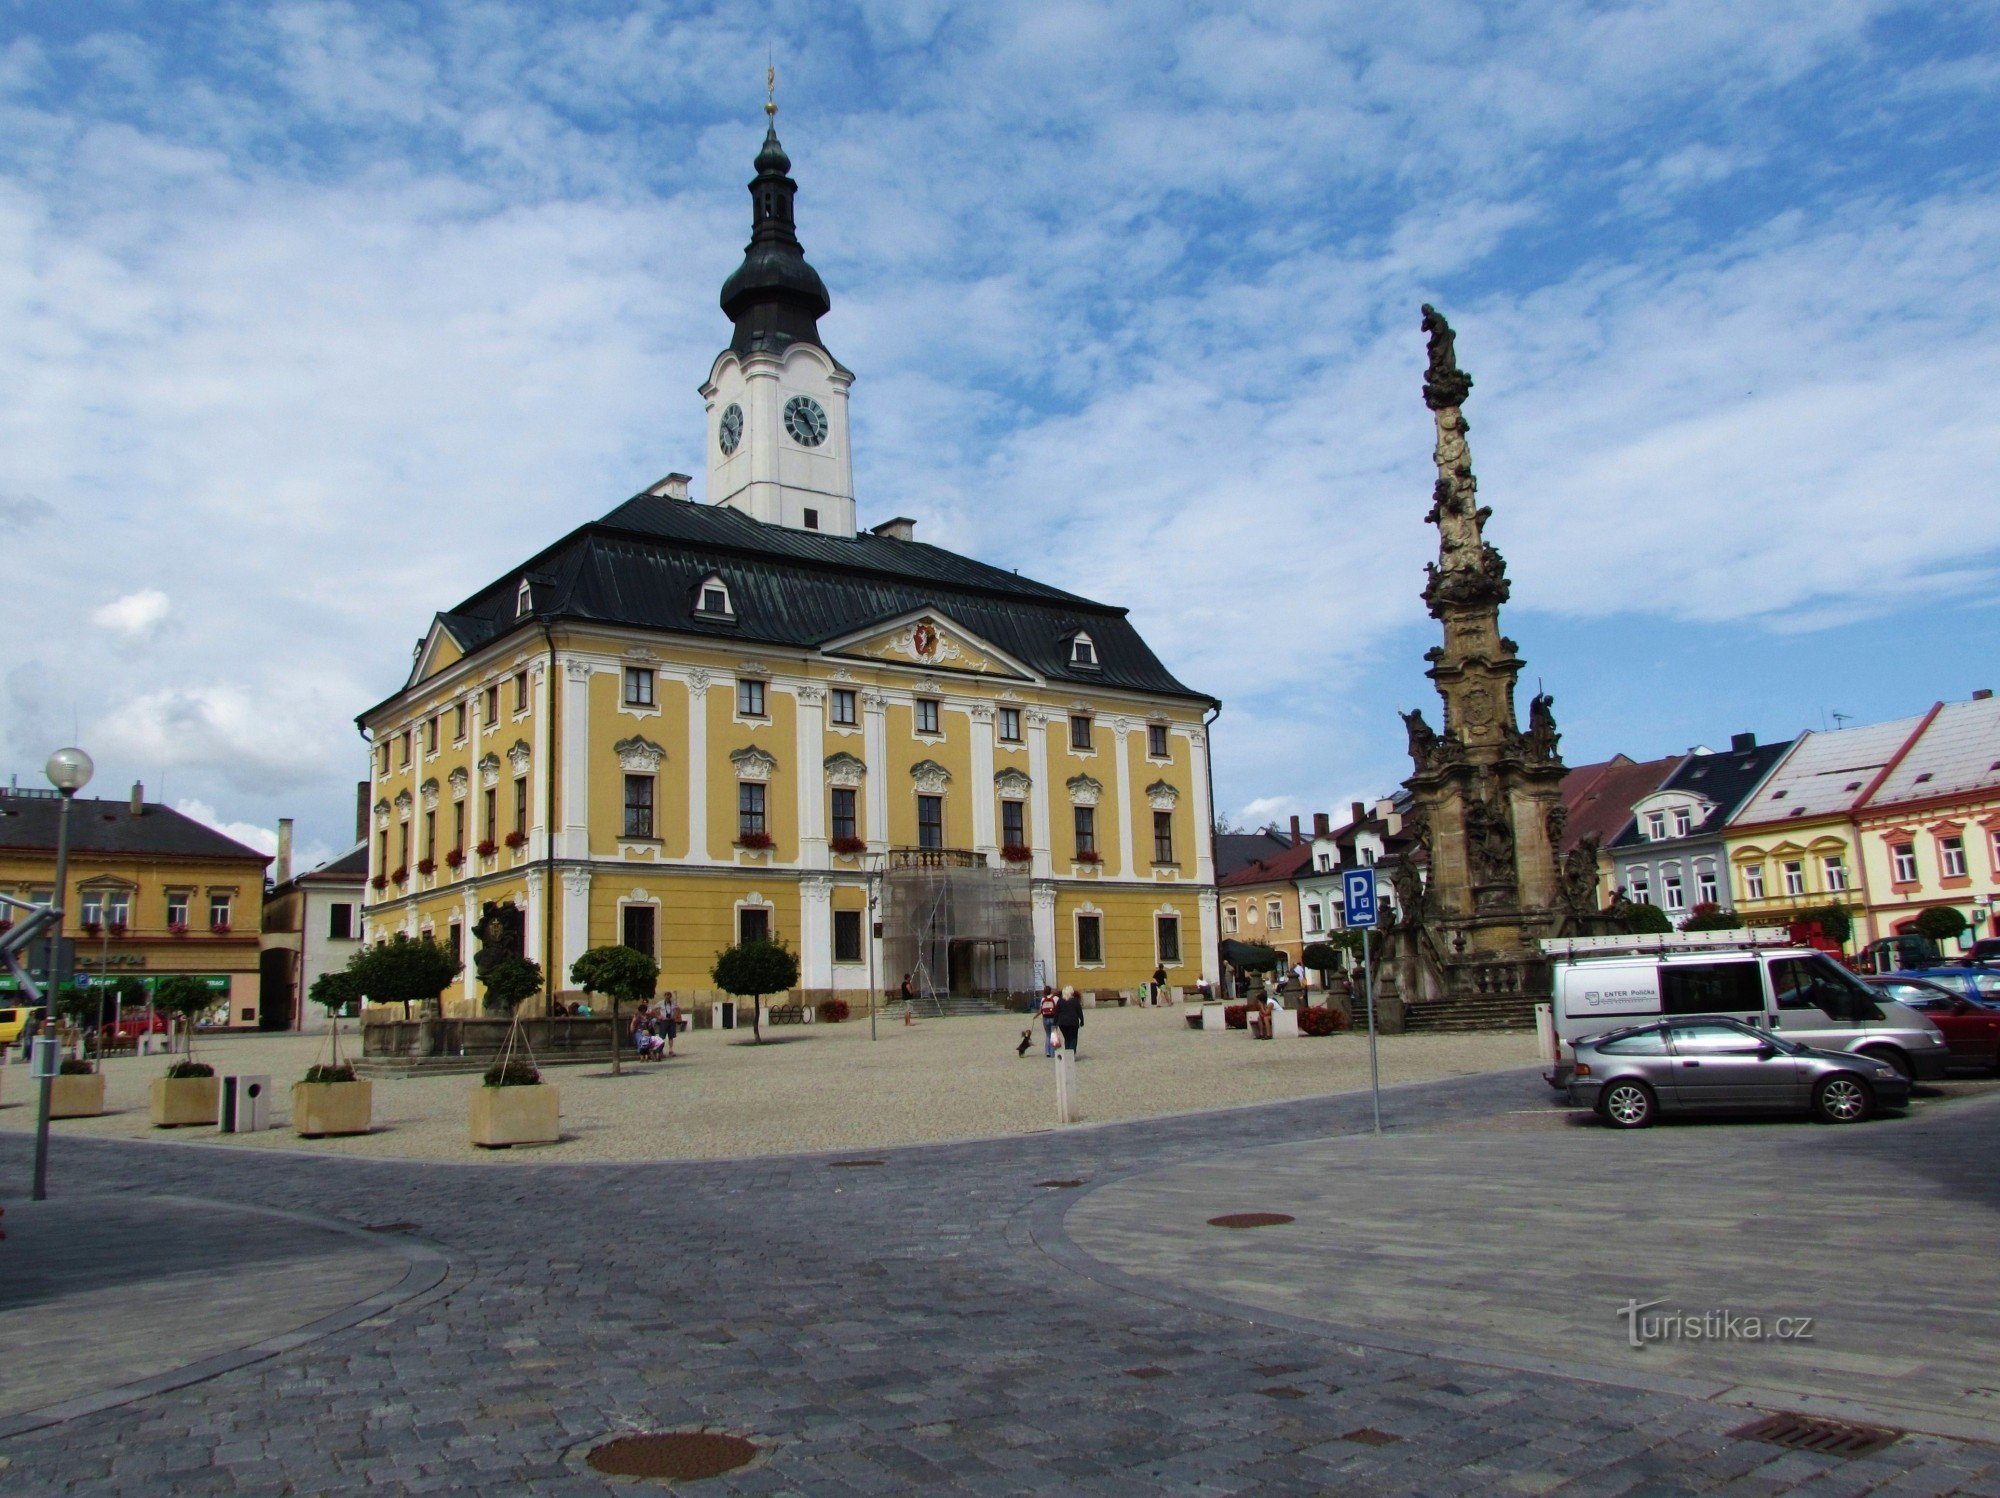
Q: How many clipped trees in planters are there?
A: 4